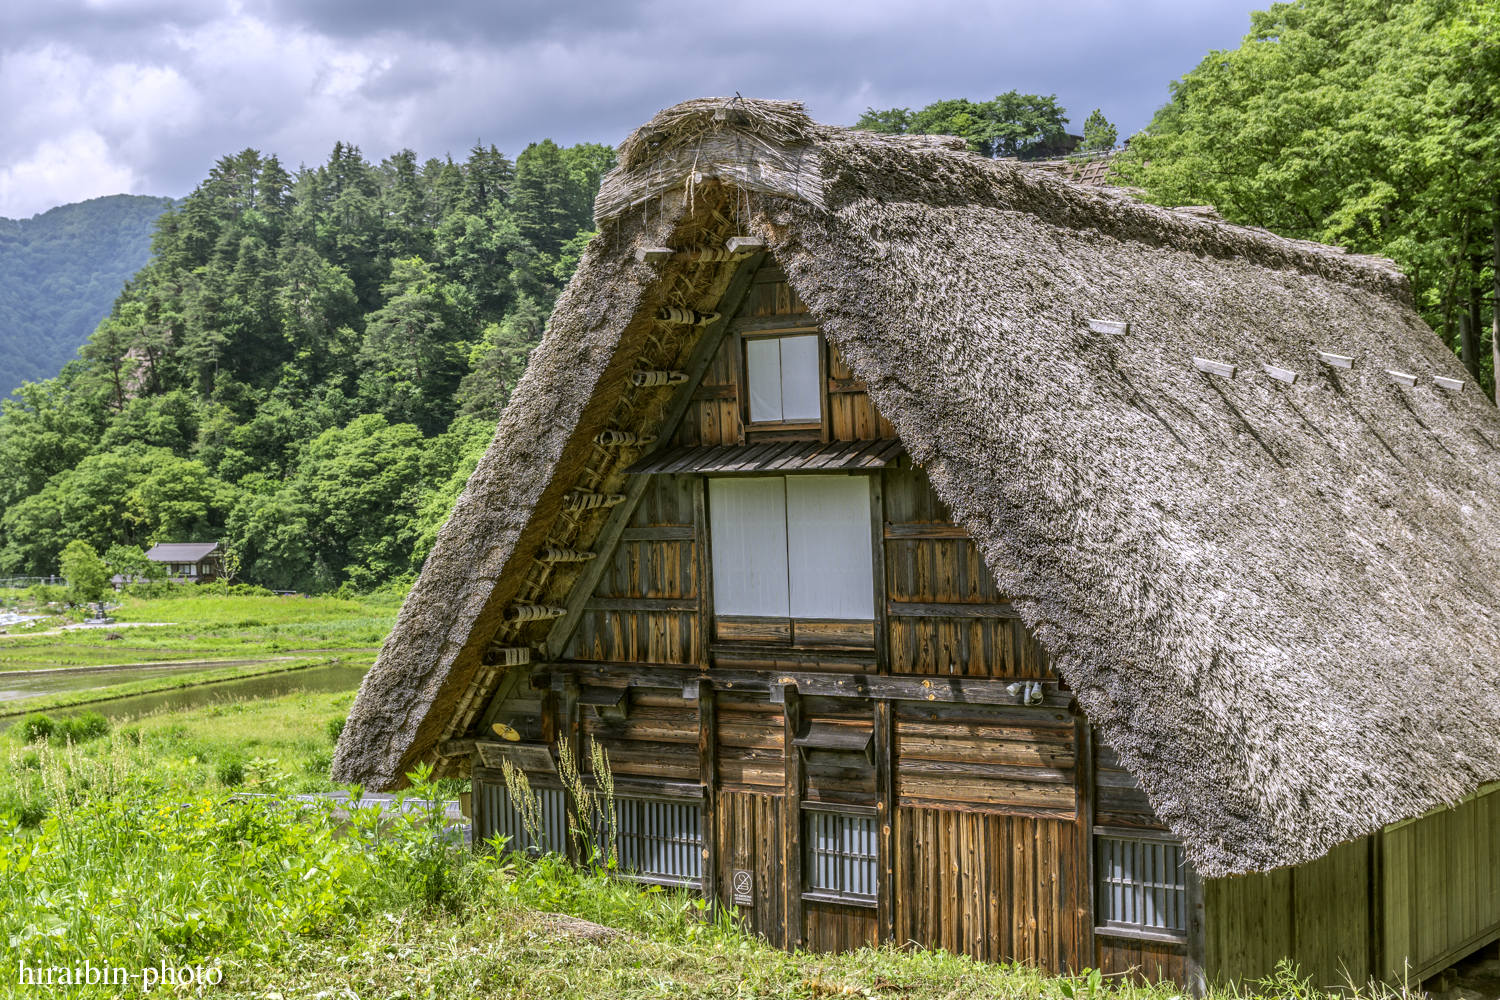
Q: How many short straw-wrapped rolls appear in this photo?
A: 7